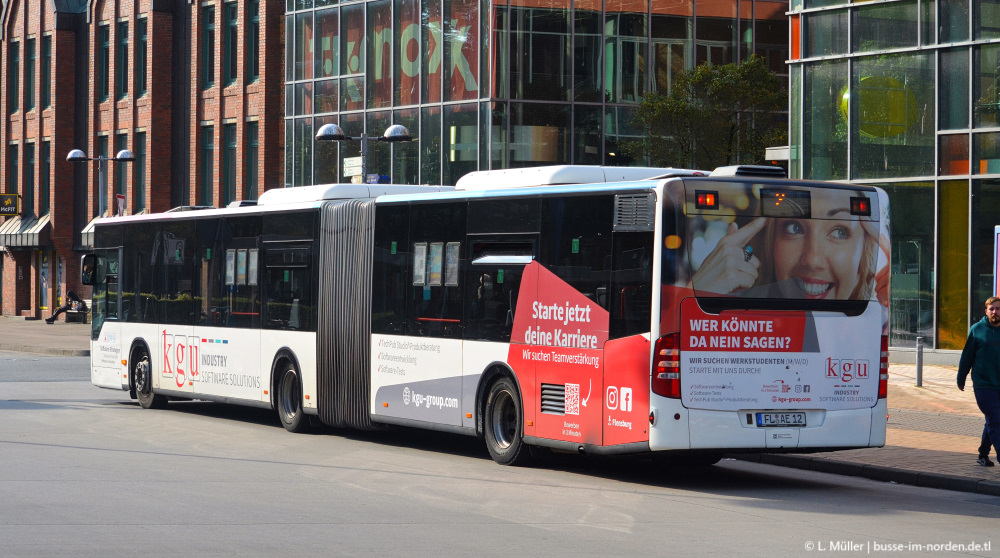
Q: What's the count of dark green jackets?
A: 1